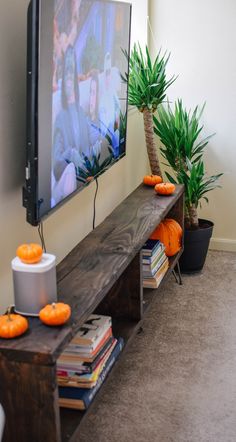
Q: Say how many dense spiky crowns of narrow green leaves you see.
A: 3